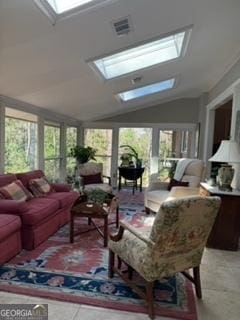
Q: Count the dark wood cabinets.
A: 1